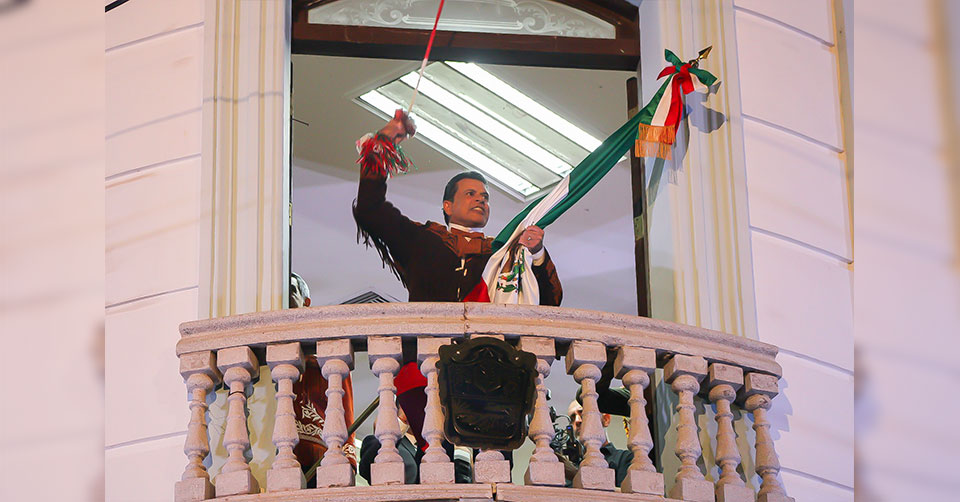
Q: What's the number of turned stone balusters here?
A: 13